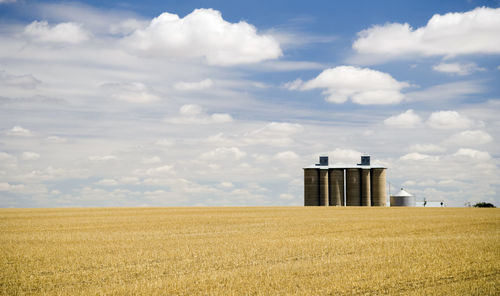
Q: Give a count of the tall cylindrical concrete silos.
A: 6